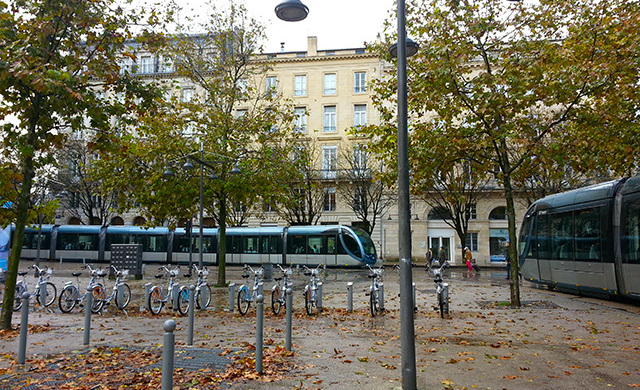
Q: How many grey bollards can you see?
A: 6